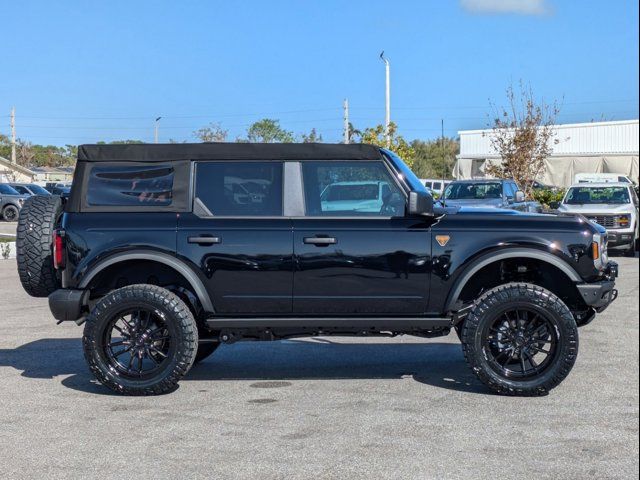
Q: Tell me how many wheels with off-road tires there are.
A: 3